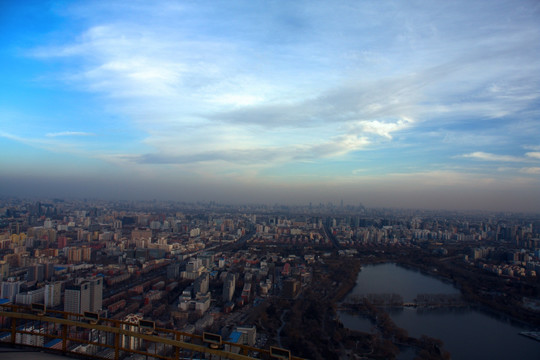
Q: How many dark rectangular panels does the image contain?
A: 5